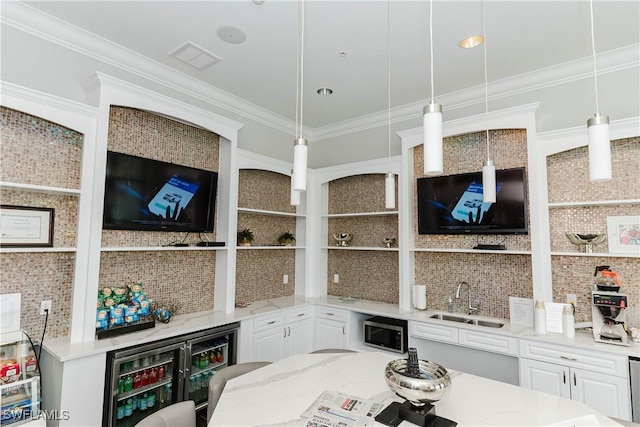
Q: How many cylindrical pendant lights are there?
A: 6